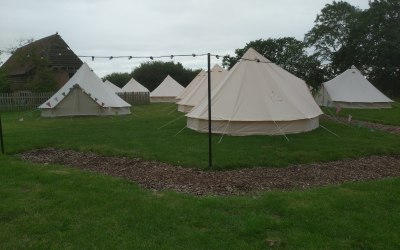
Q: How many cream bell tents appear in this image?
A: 8